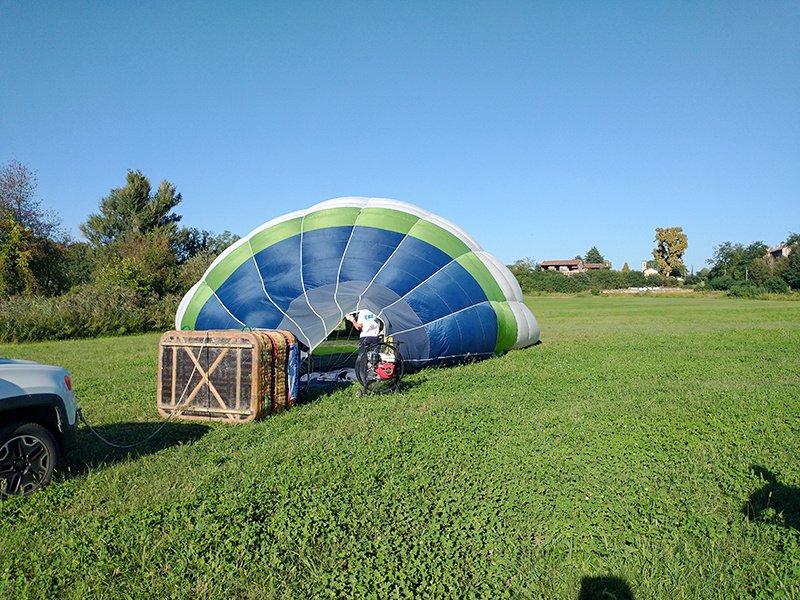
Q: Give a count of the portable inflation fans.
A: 1